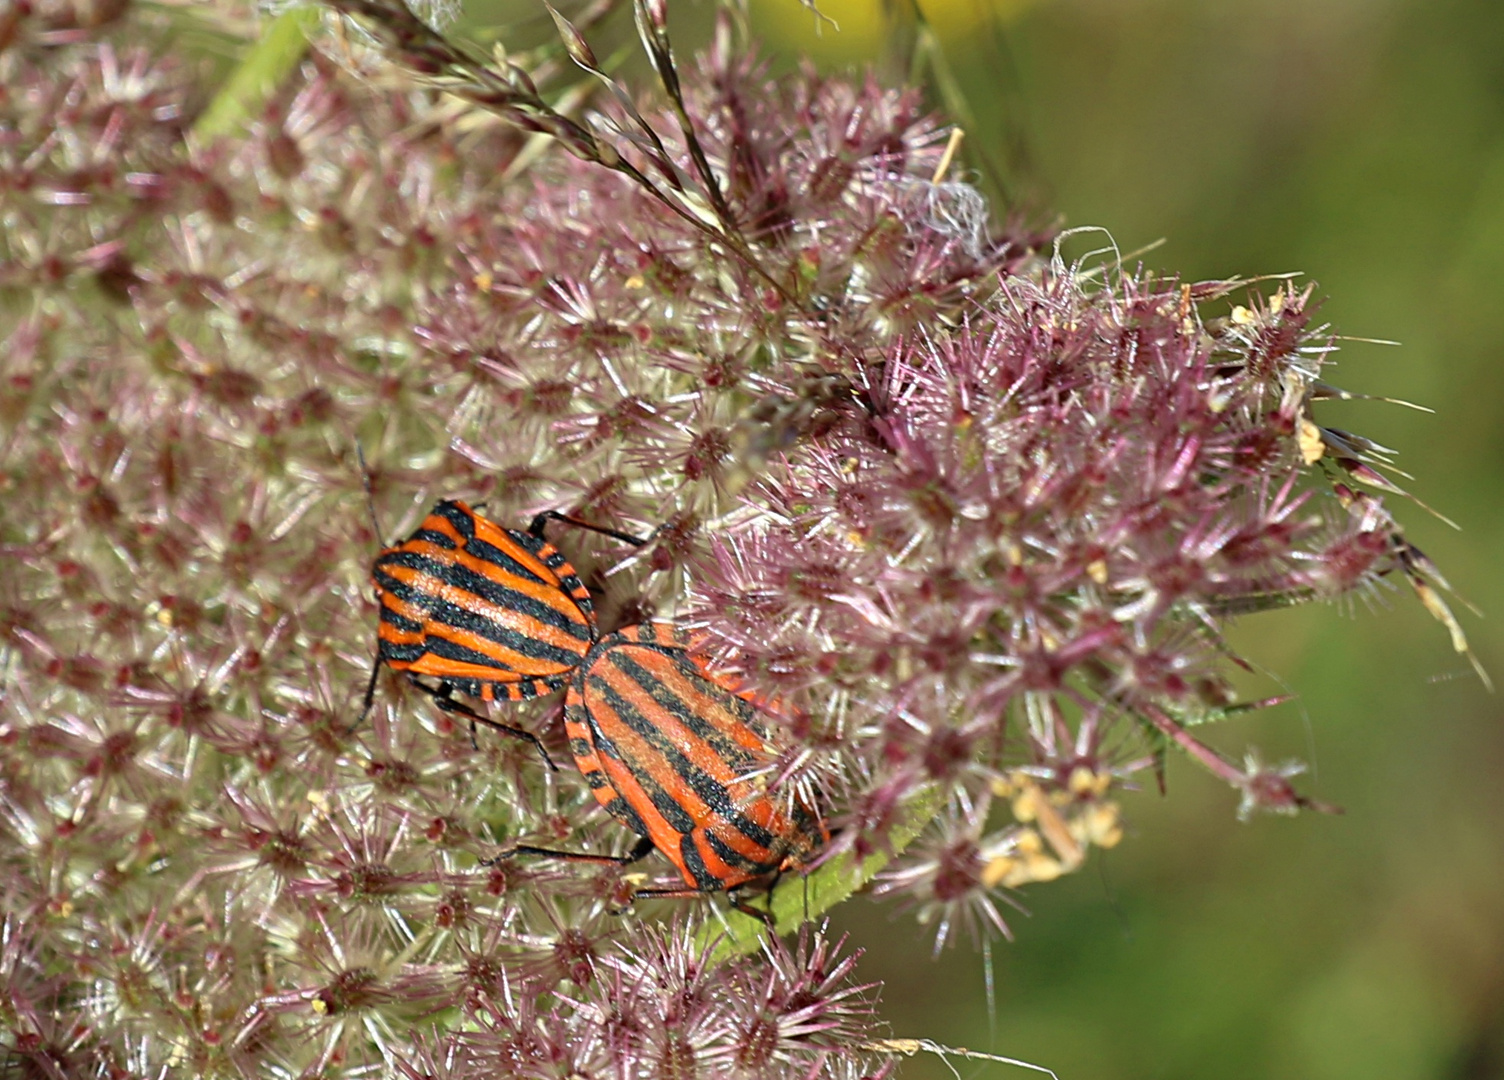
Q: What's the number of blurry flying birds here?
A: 0